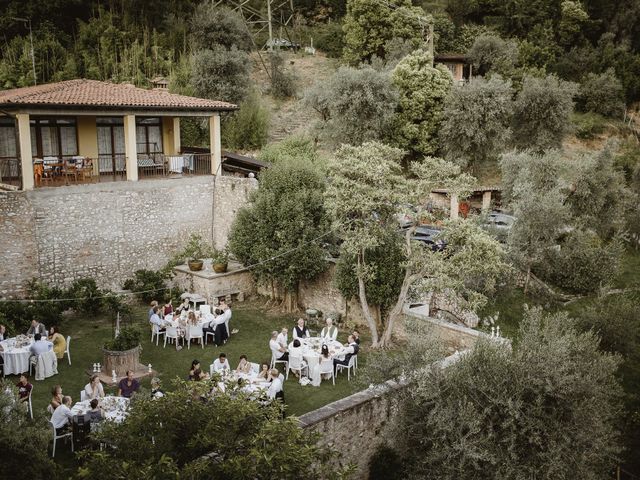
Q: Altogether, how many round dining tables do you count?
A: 5